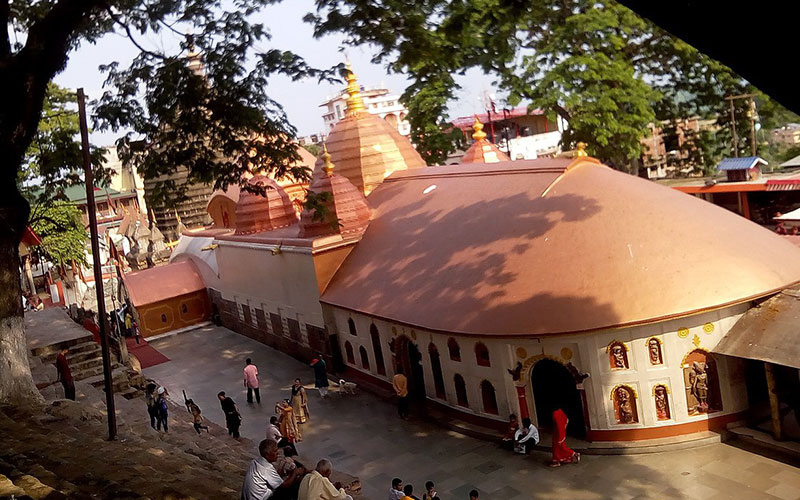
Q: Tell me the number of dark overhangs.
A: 1